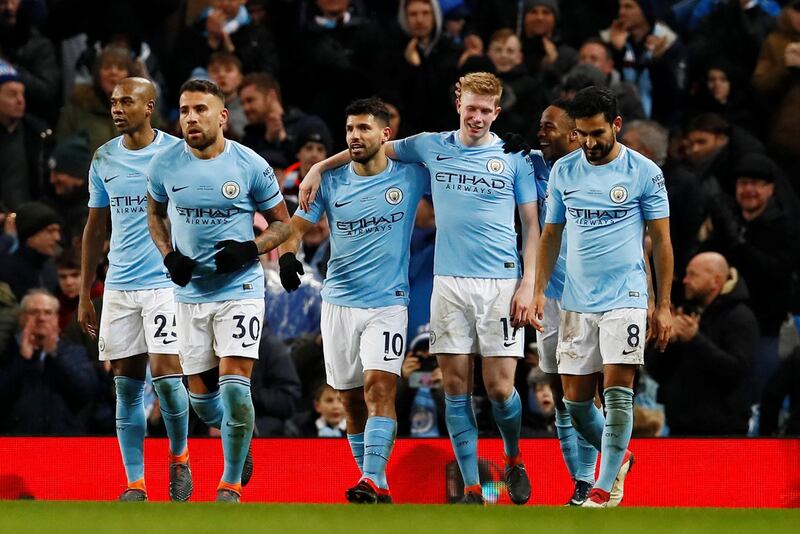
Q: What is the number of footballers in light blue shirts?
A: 6